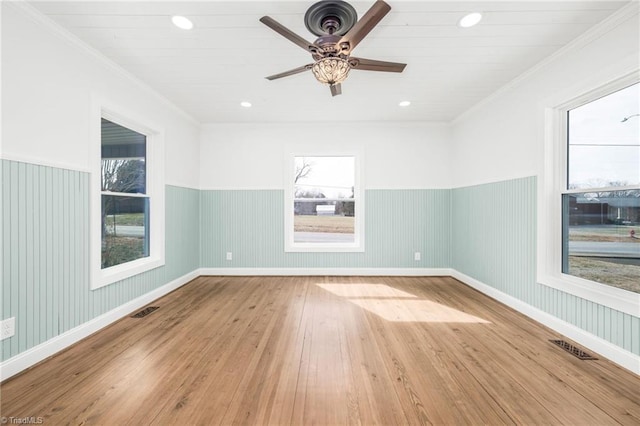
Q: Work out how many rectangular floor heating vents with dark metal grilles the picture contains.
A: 2